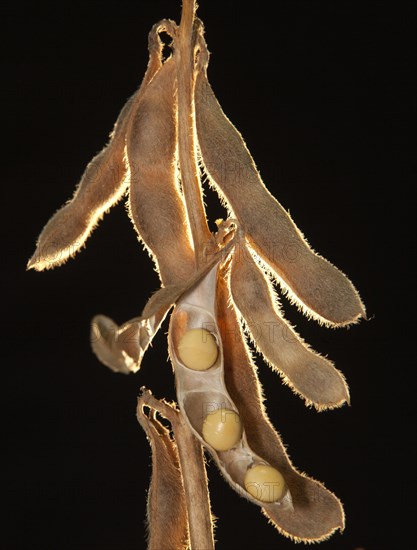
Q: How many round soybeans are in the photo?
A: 3